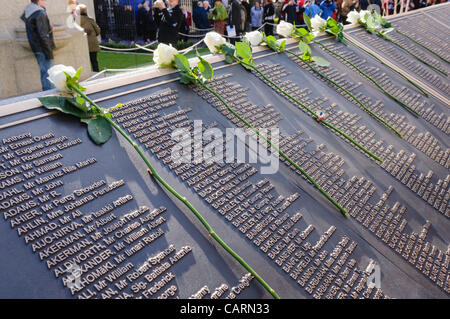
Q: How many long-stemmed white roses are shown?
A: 8